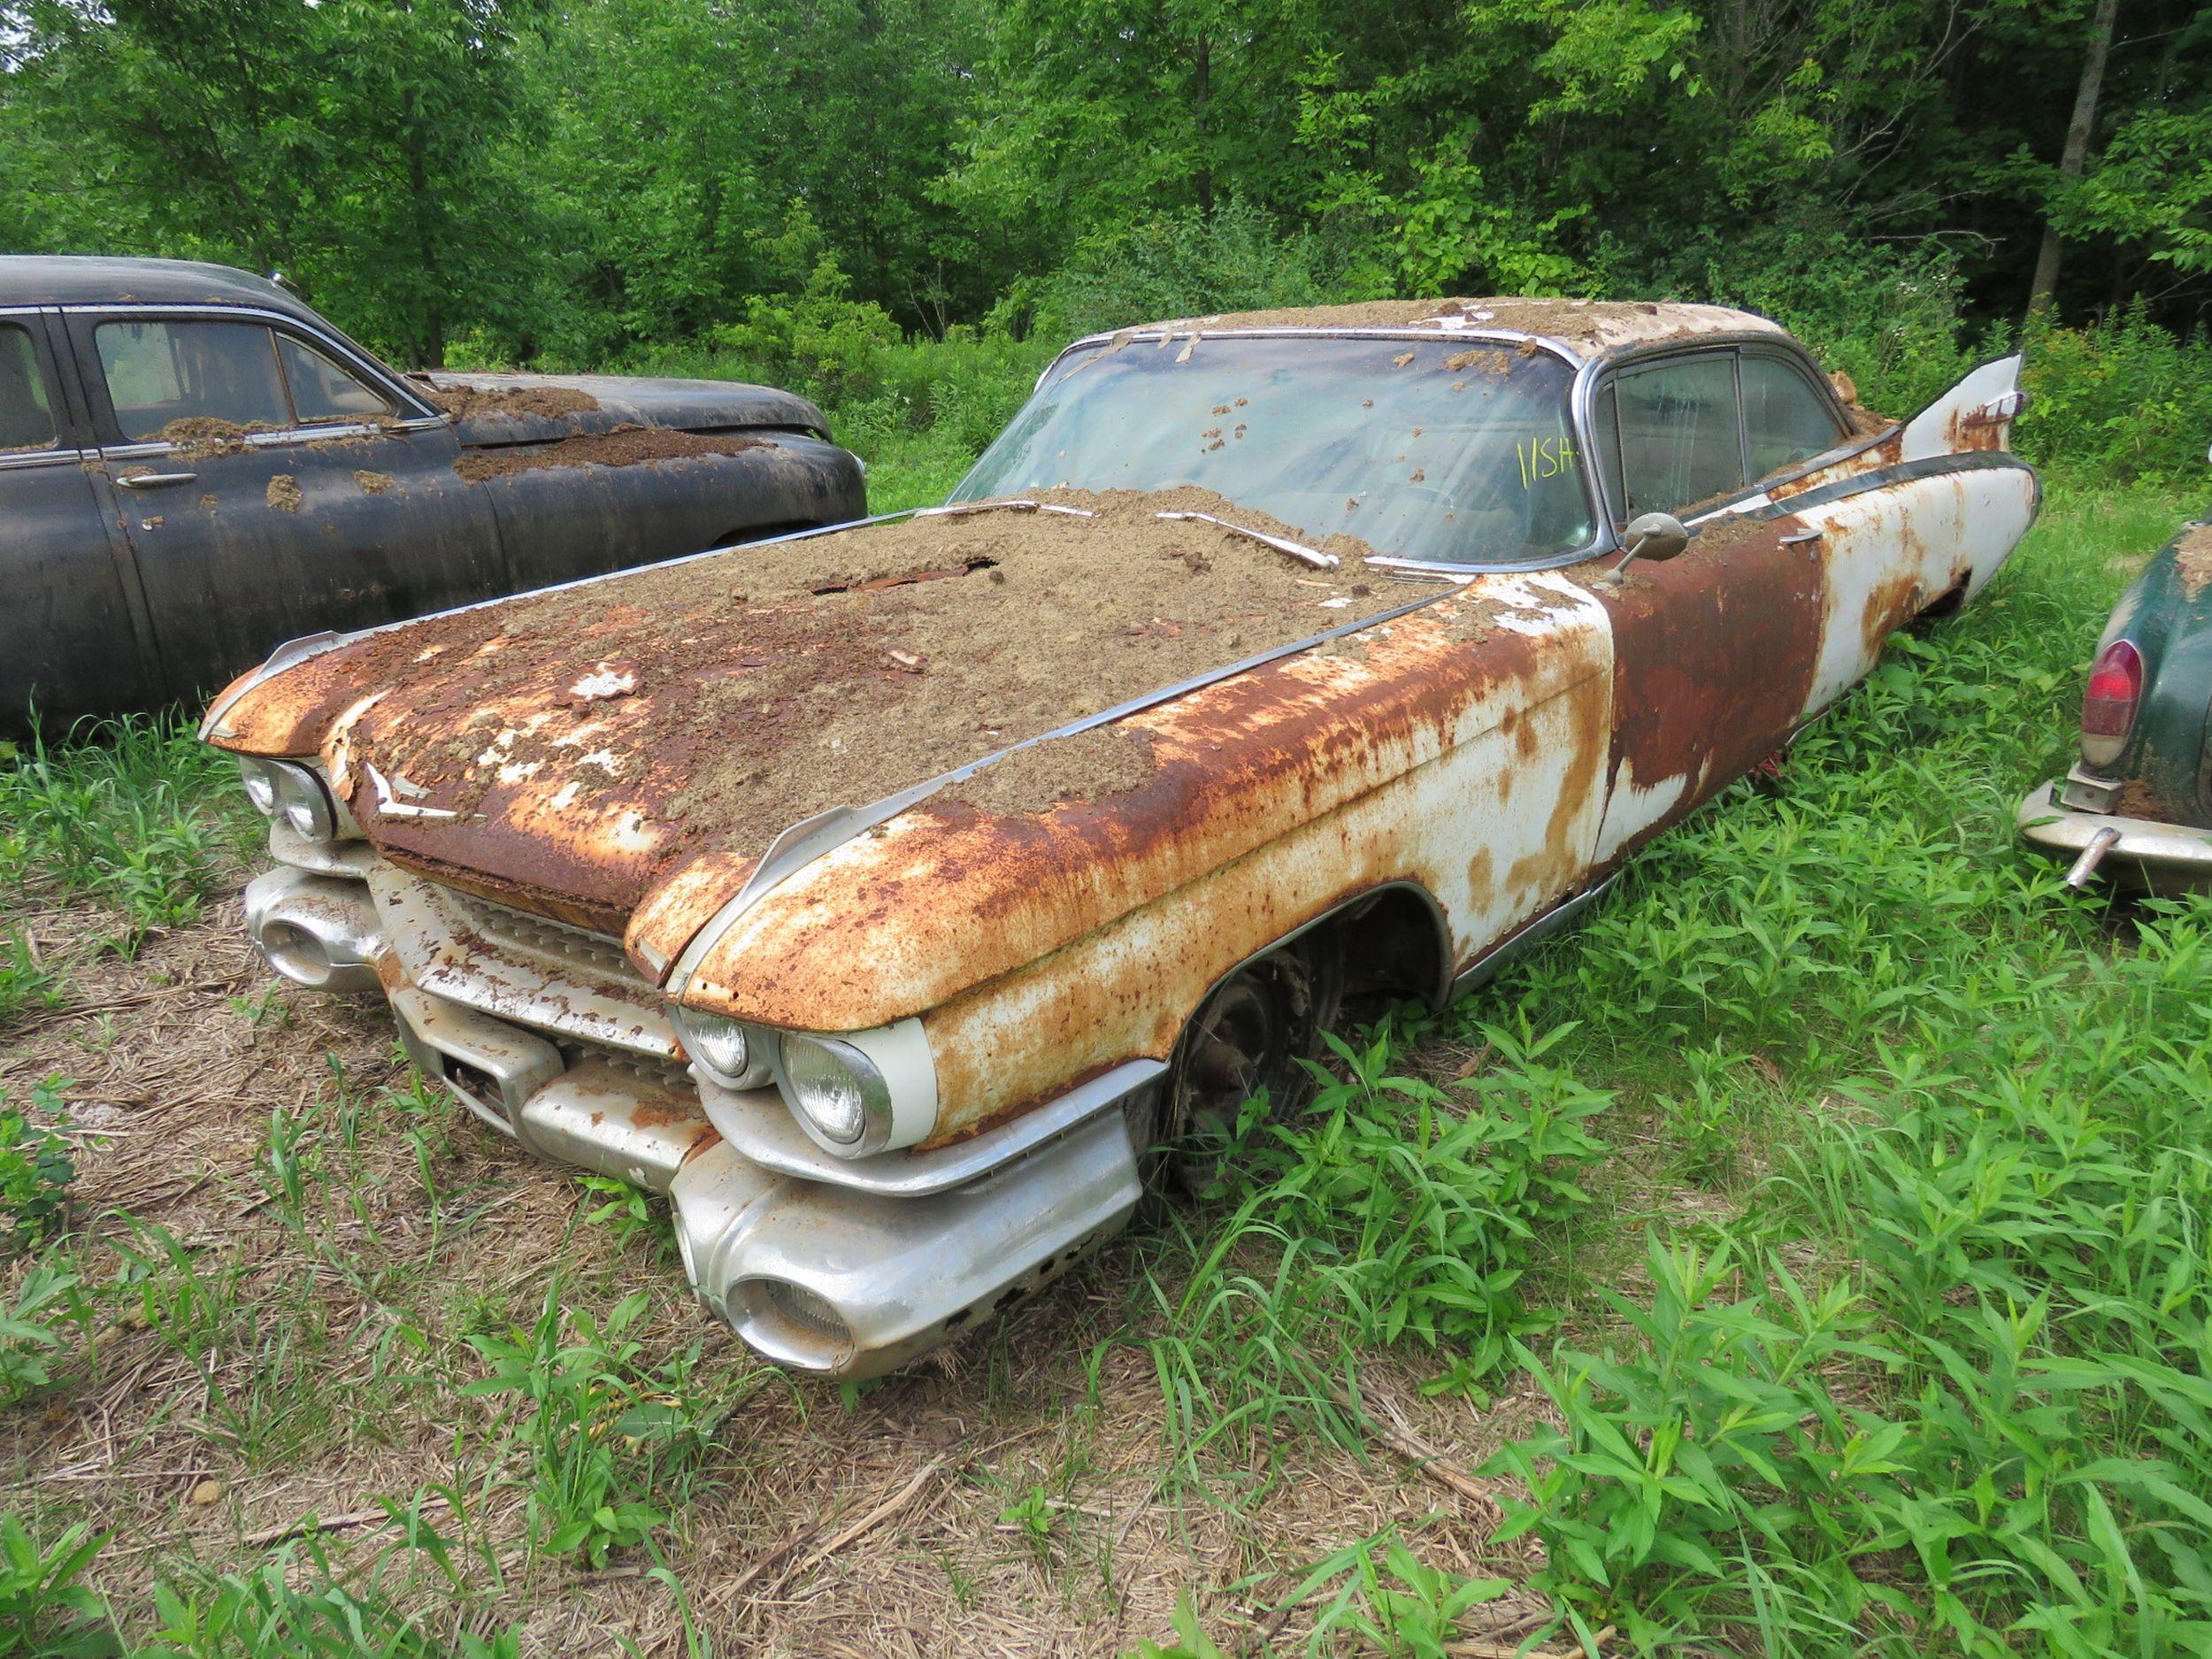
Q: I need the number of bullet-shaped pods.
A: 2